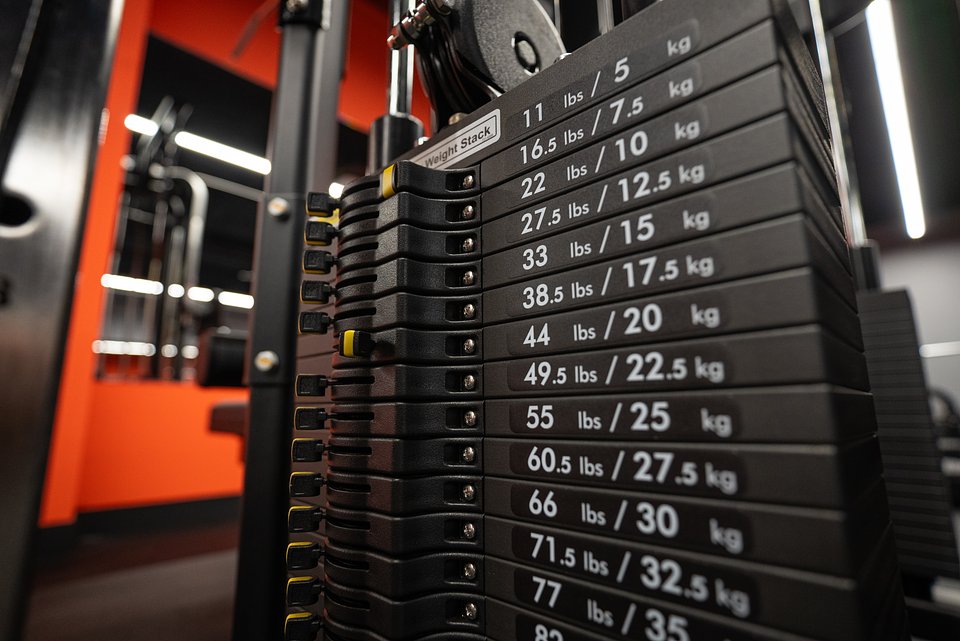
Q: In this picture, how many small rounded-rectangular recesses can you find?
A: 13